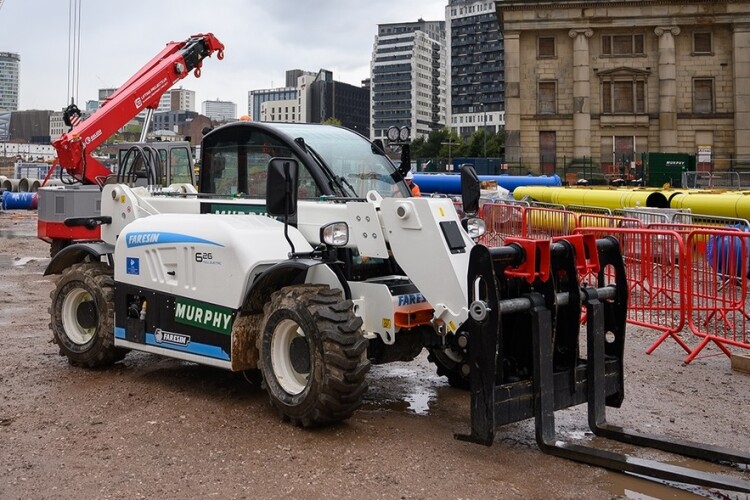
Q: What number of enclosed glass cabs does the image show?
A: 2